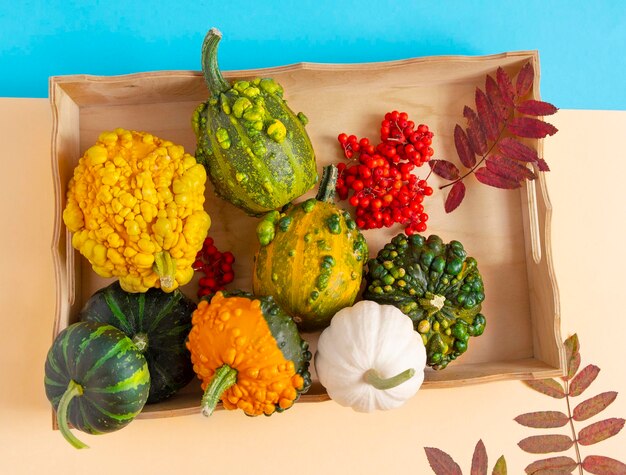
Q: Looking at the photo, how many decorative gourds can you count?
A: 8